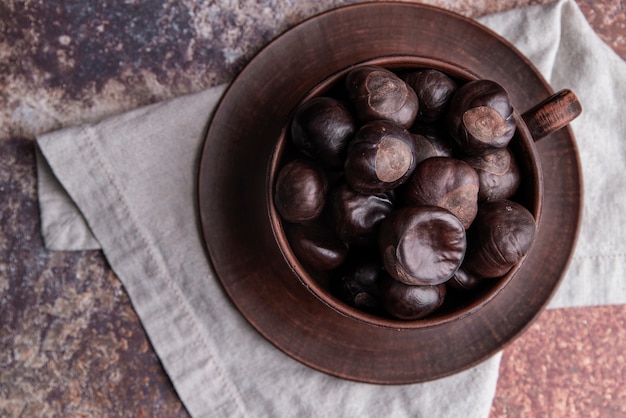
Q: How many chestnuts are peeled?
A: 0